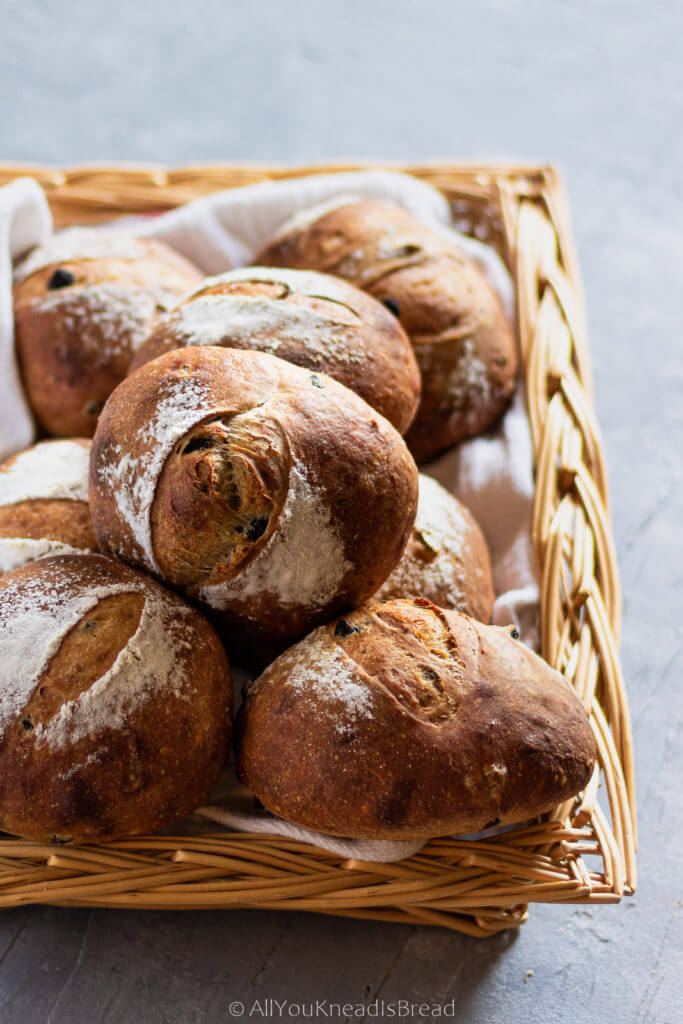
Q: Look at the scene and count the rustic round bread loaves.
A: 8